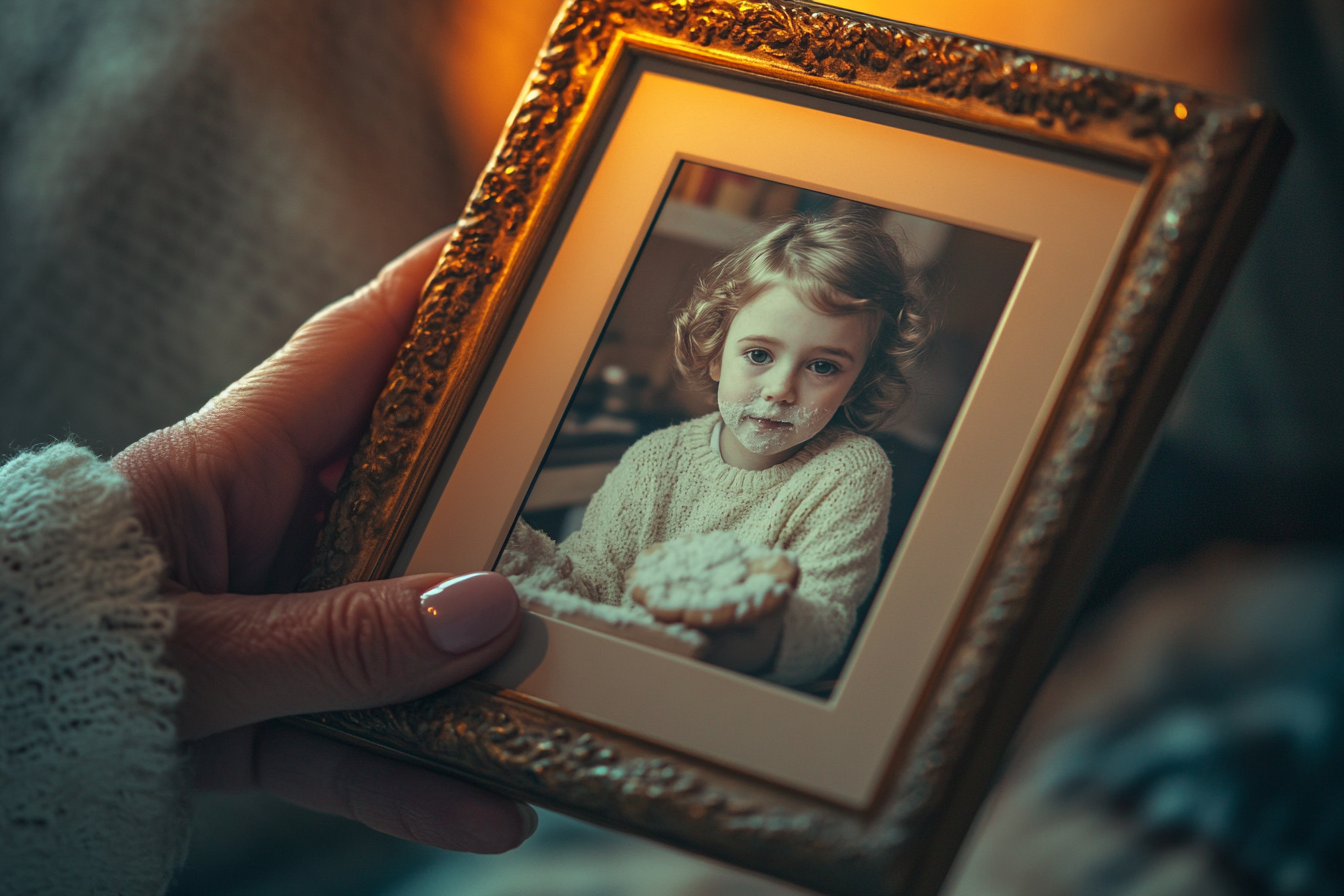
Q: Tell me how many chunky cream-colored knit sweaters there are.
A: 2